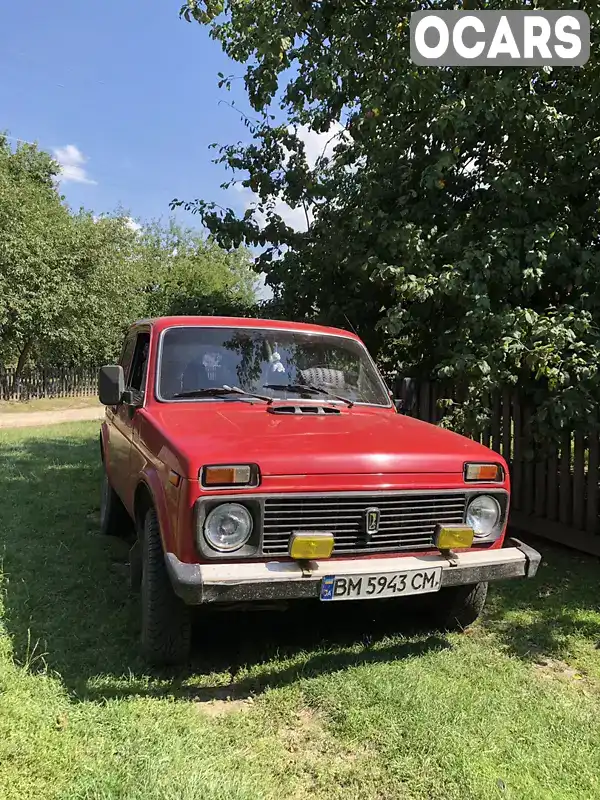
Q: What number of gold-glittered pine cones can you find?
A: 0